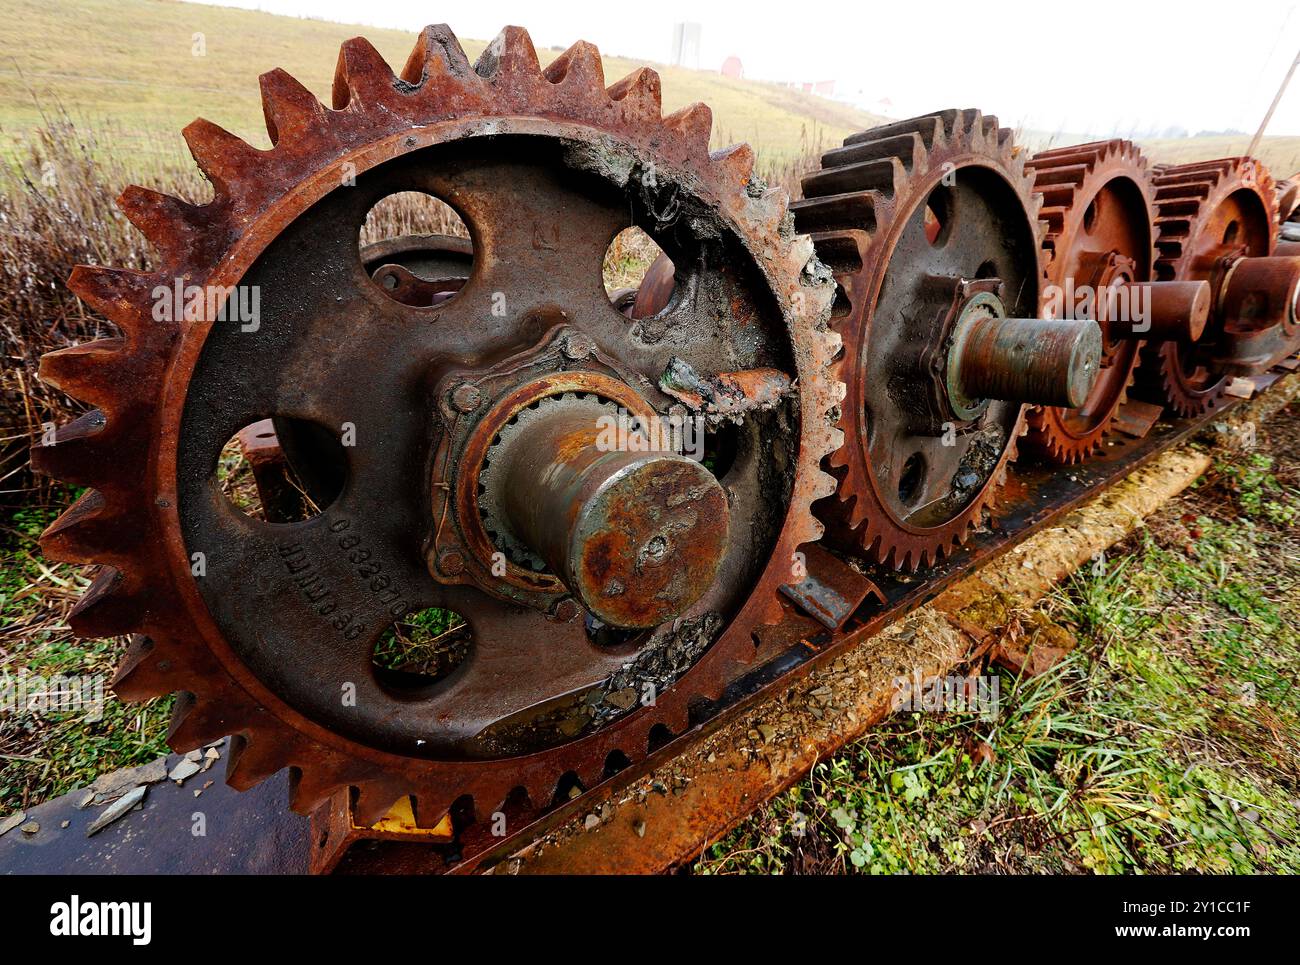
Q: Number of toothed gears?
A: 4